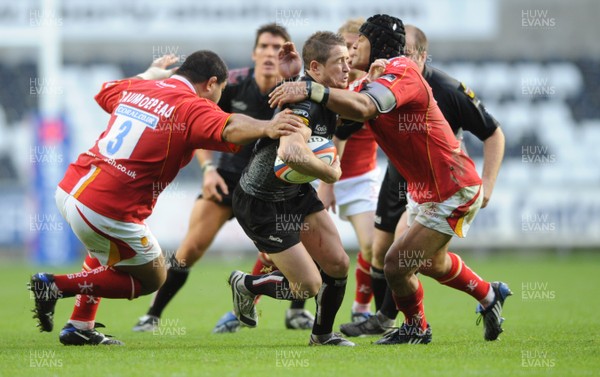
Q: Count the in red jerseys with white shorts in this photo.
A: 3